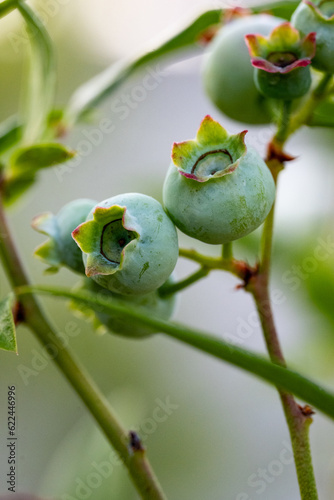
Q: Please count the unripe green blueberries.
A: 7